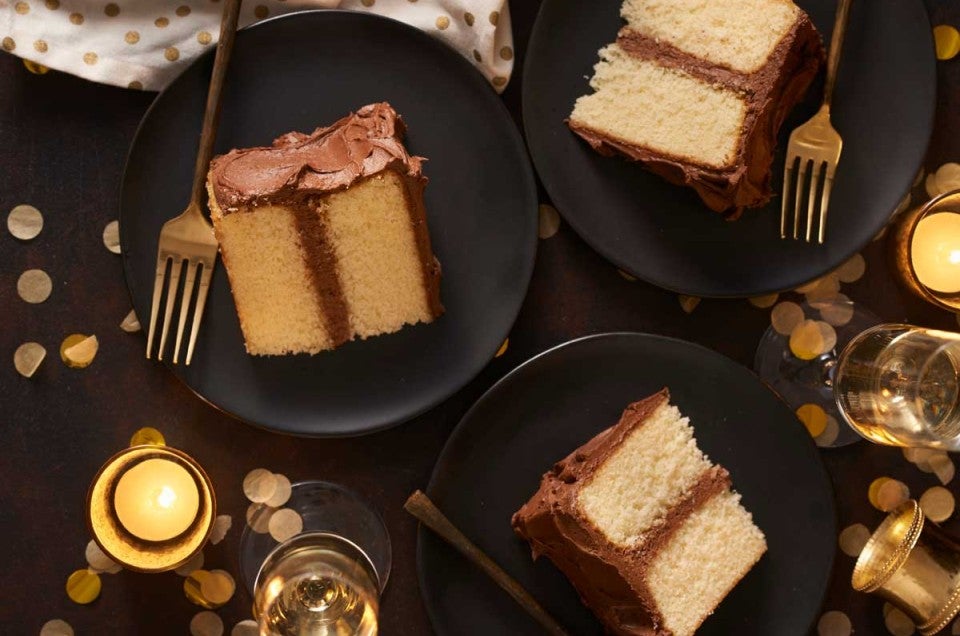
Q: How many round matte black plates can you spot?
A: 3